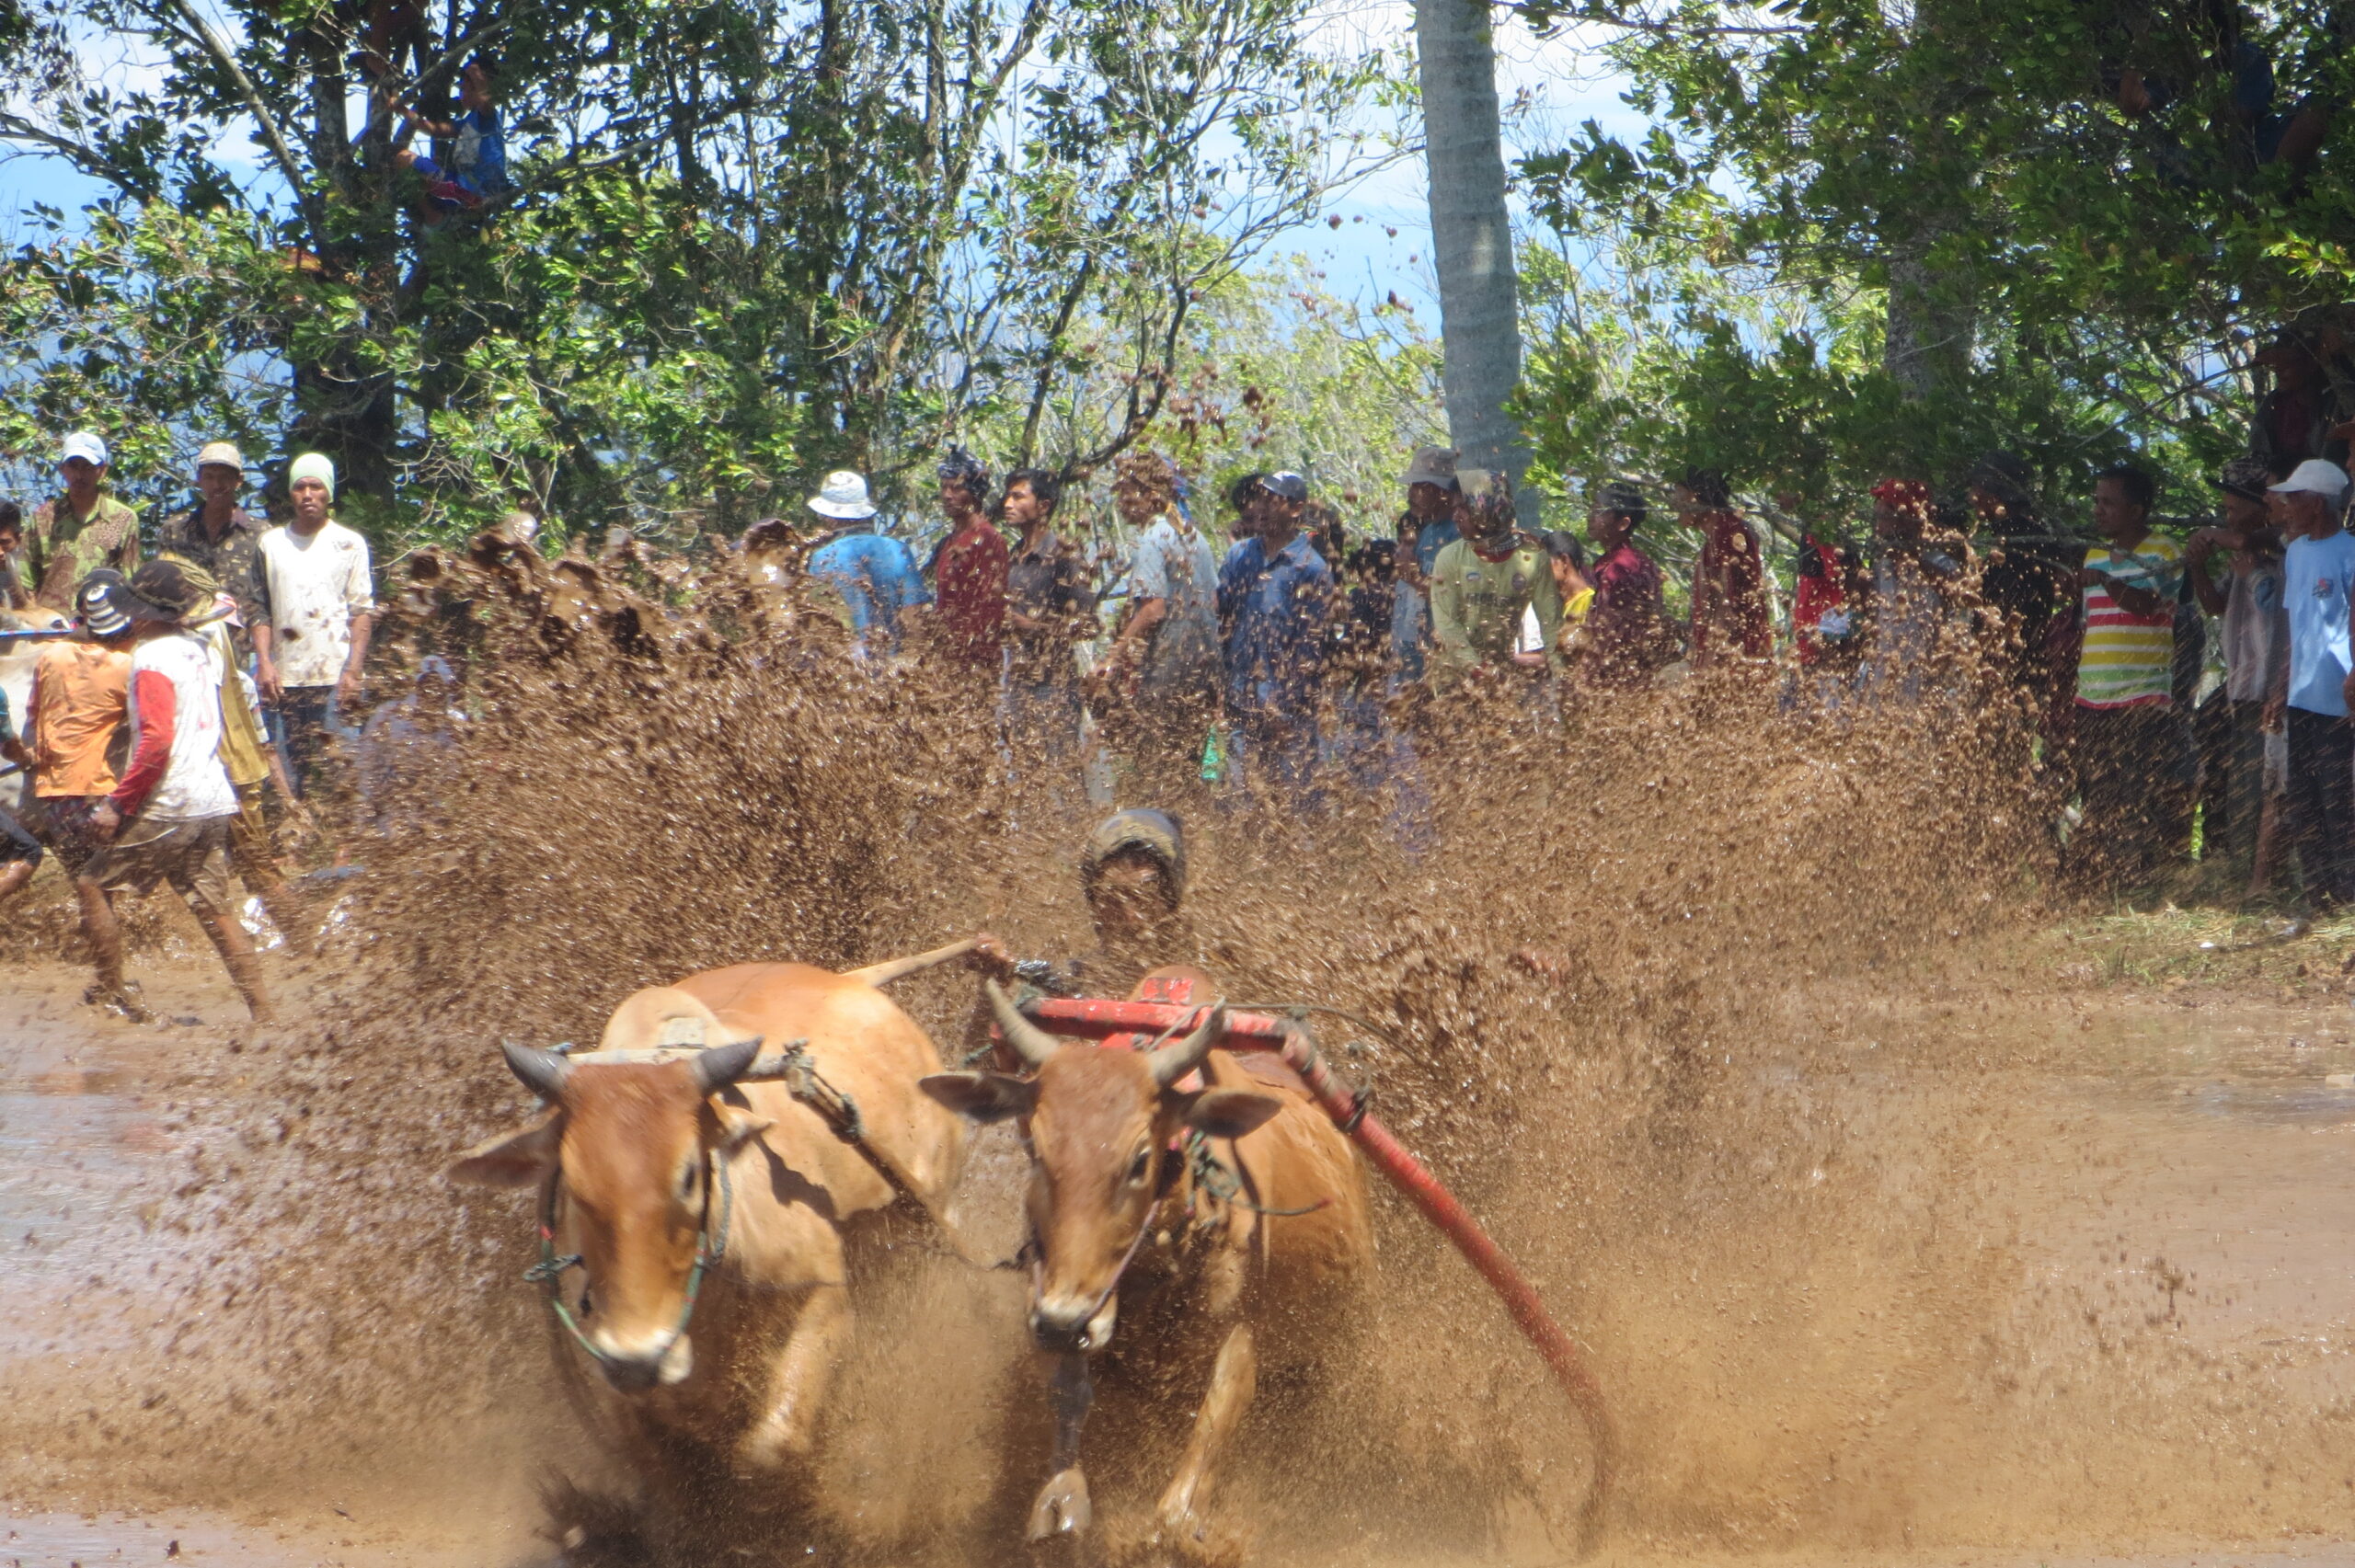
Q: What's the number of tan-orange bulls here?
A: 2